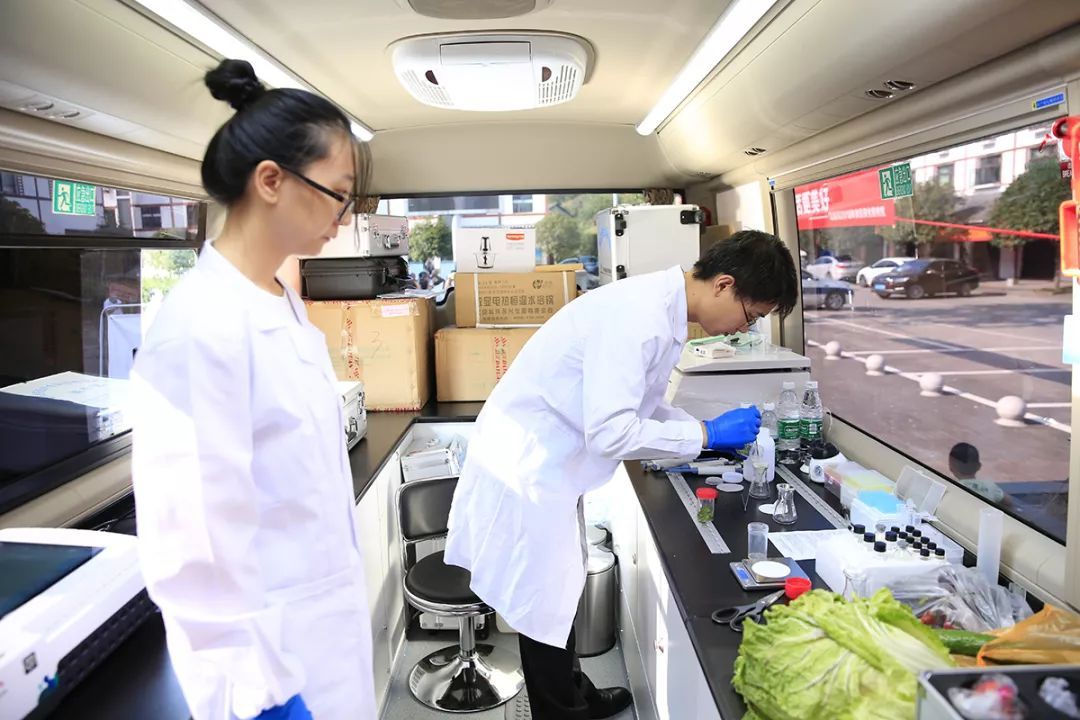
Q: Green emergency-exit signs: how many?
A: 2